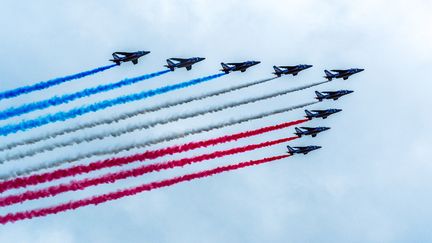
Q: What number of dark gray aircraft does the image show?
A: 9